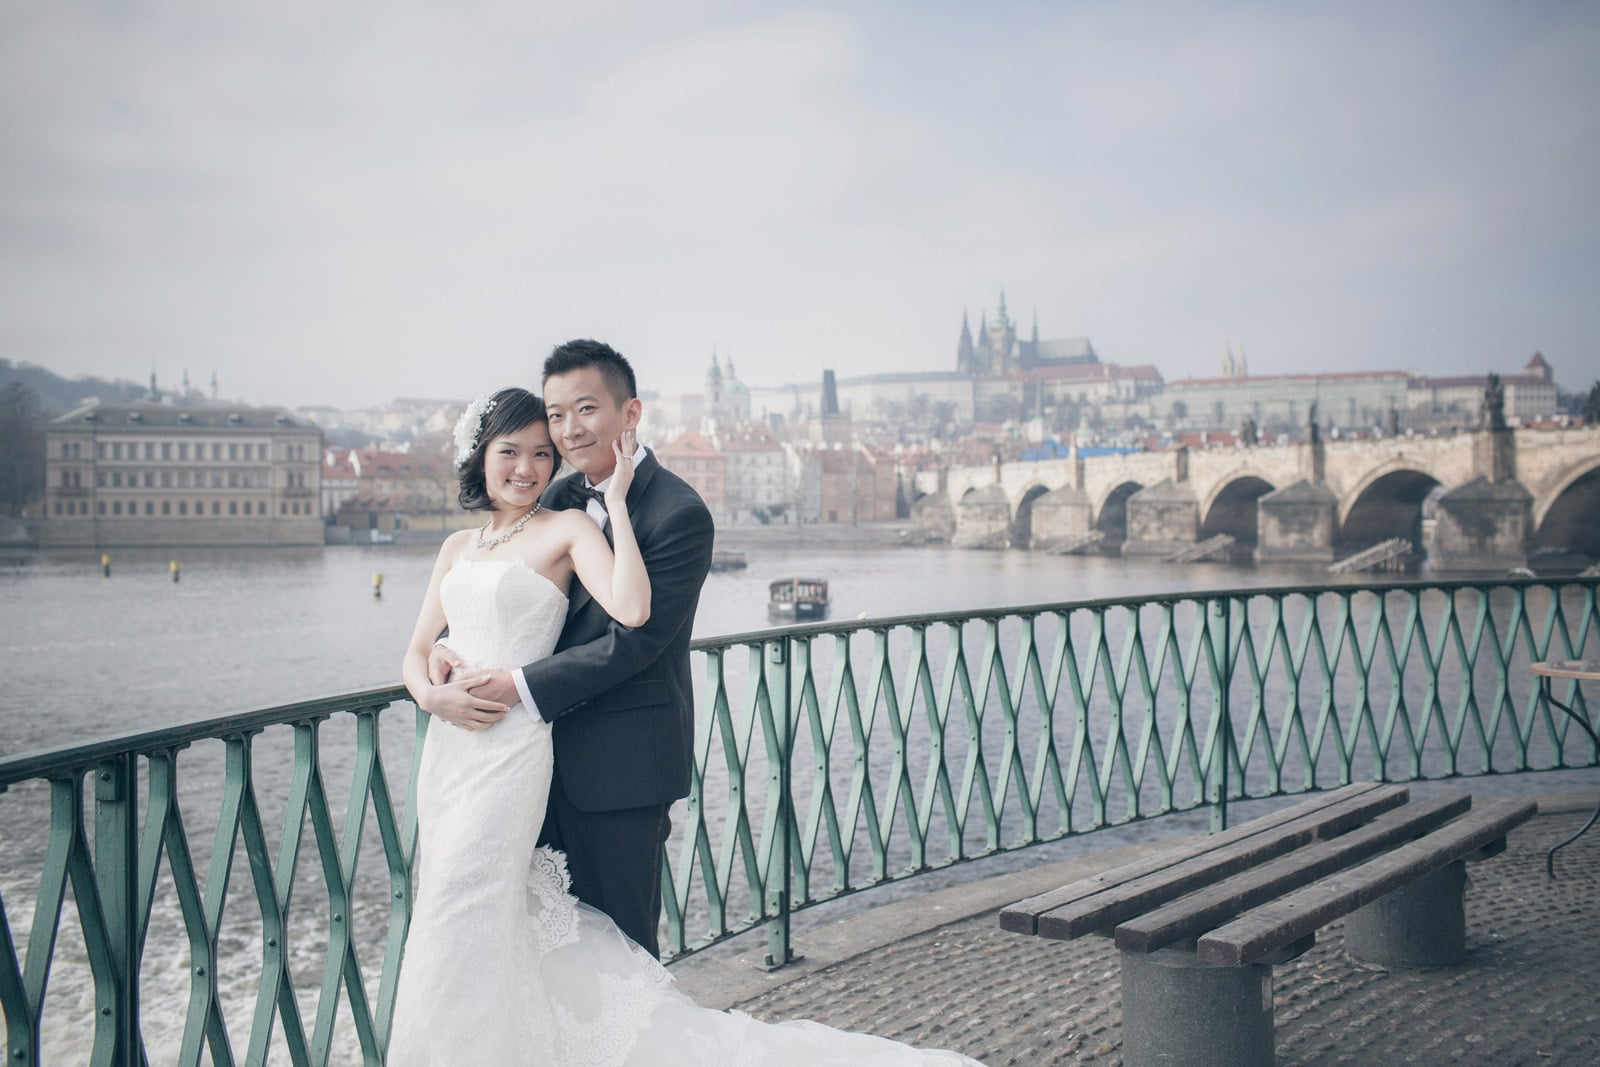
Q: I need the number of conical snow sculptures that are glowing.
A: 0